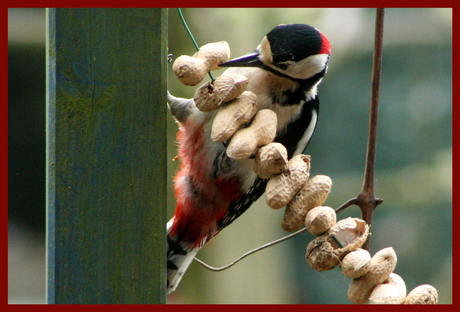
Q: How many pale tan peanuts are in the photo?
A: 13